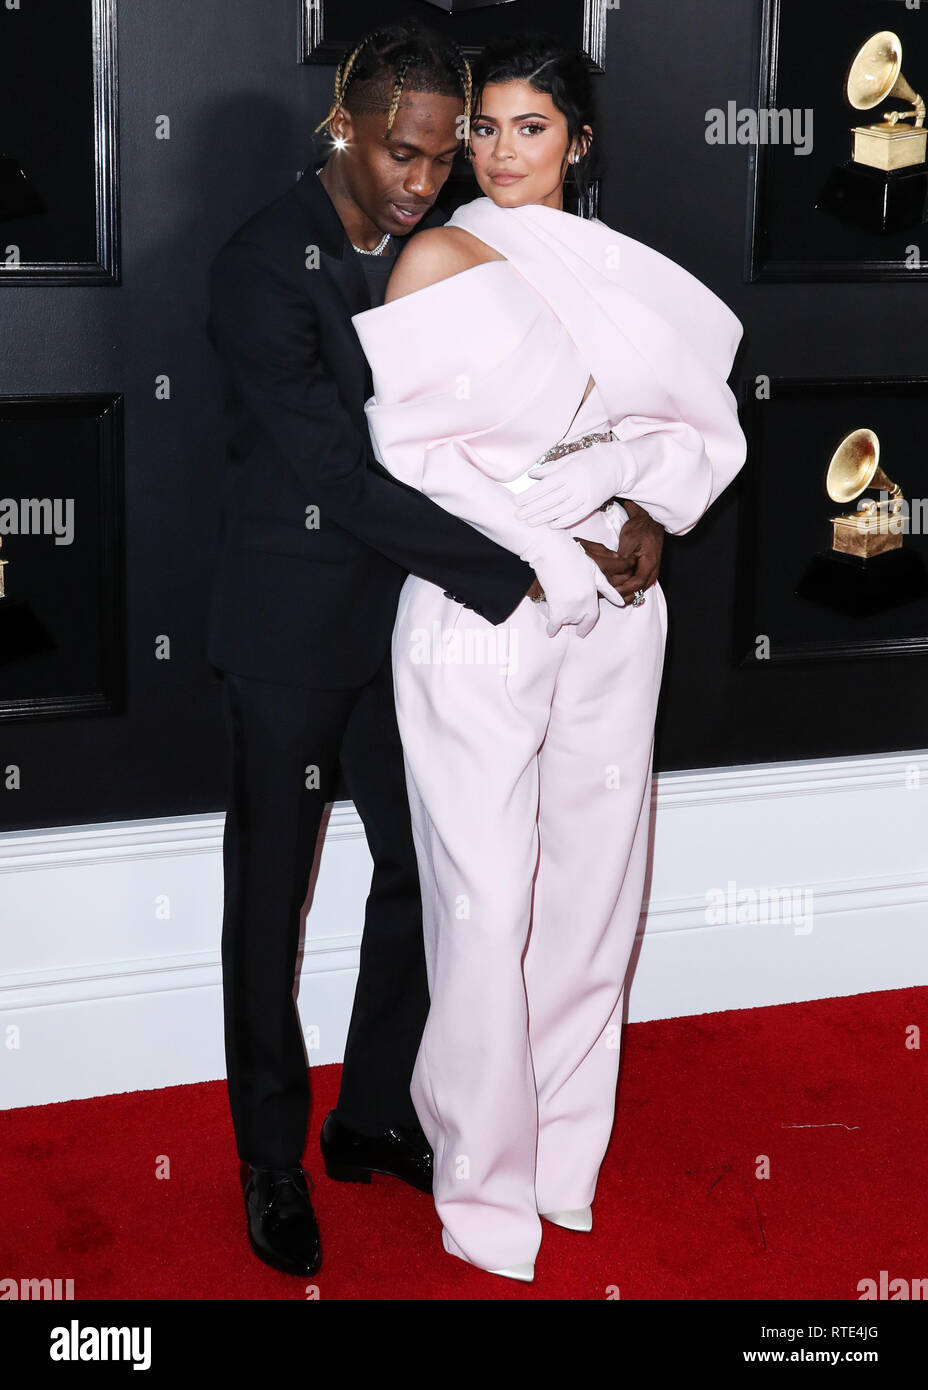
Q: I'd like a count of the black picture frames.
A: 6